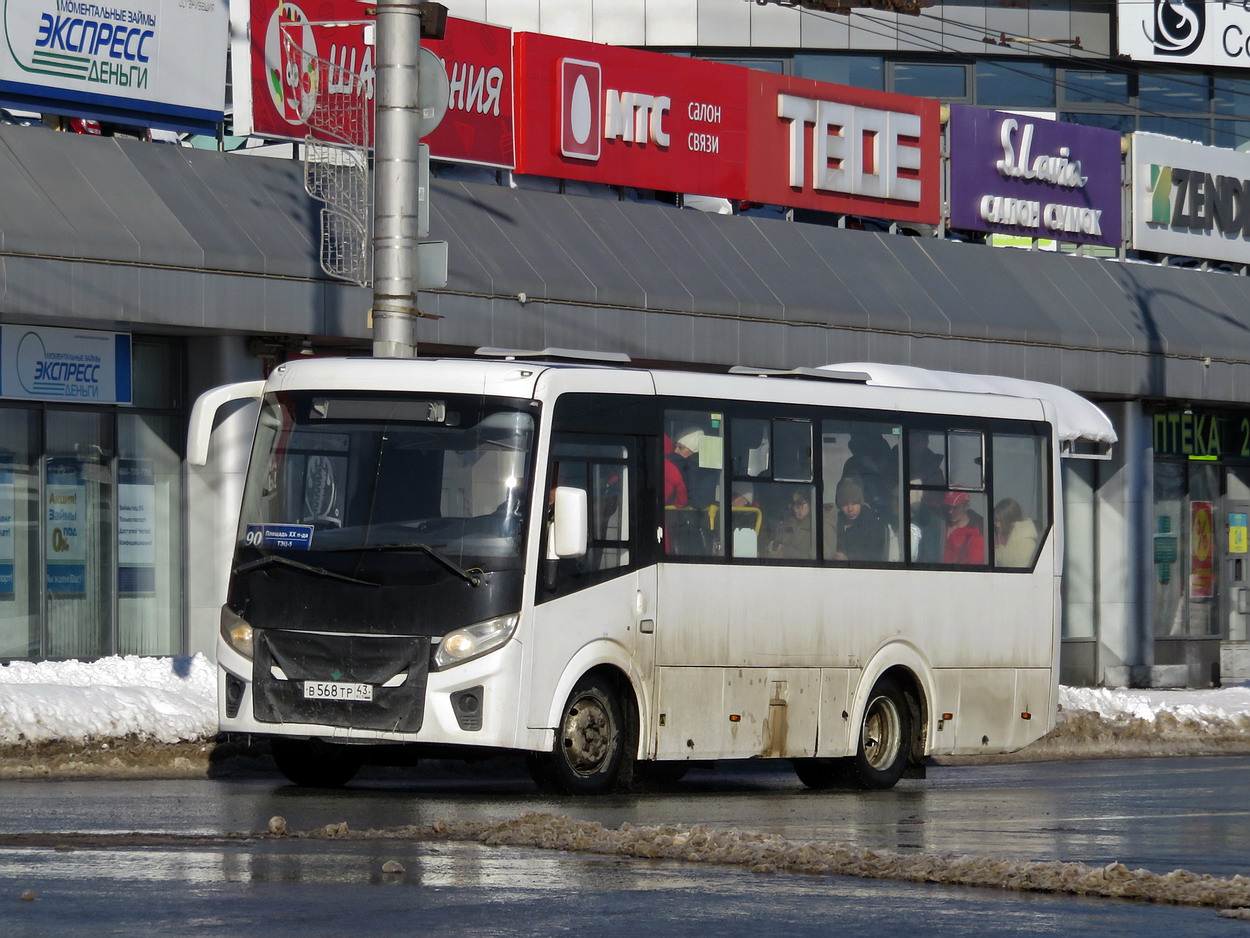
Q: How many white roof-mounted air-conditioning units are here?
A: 2